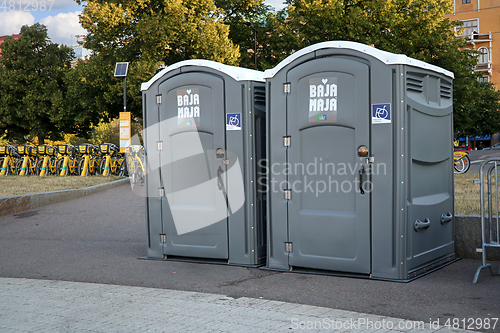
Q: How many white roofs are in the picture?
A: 2